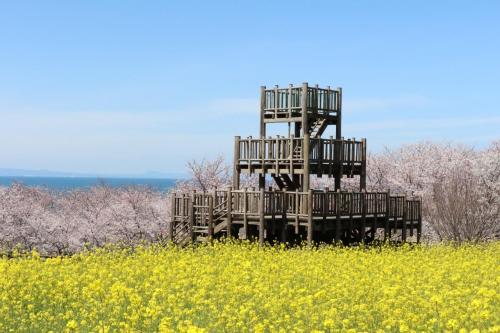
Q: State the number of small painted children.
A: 0